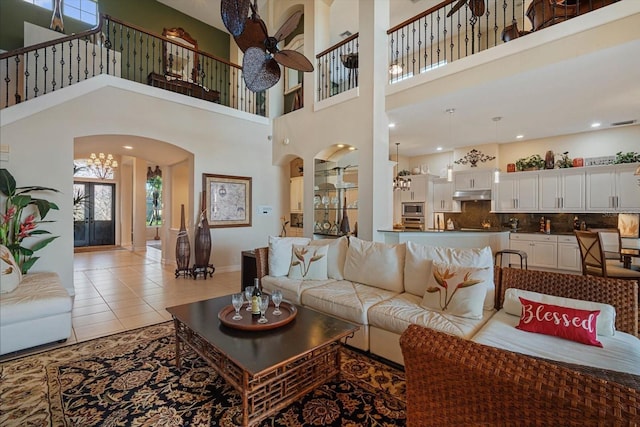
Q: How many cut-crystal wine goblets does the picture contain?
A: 4